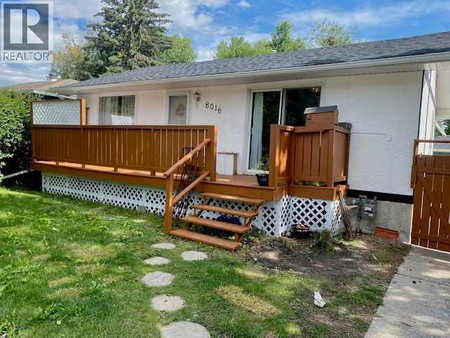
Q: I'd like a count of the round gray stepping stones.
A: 6